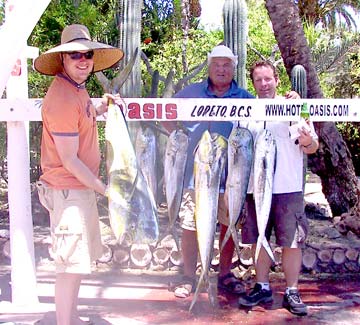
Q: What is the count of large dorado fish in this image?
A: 6